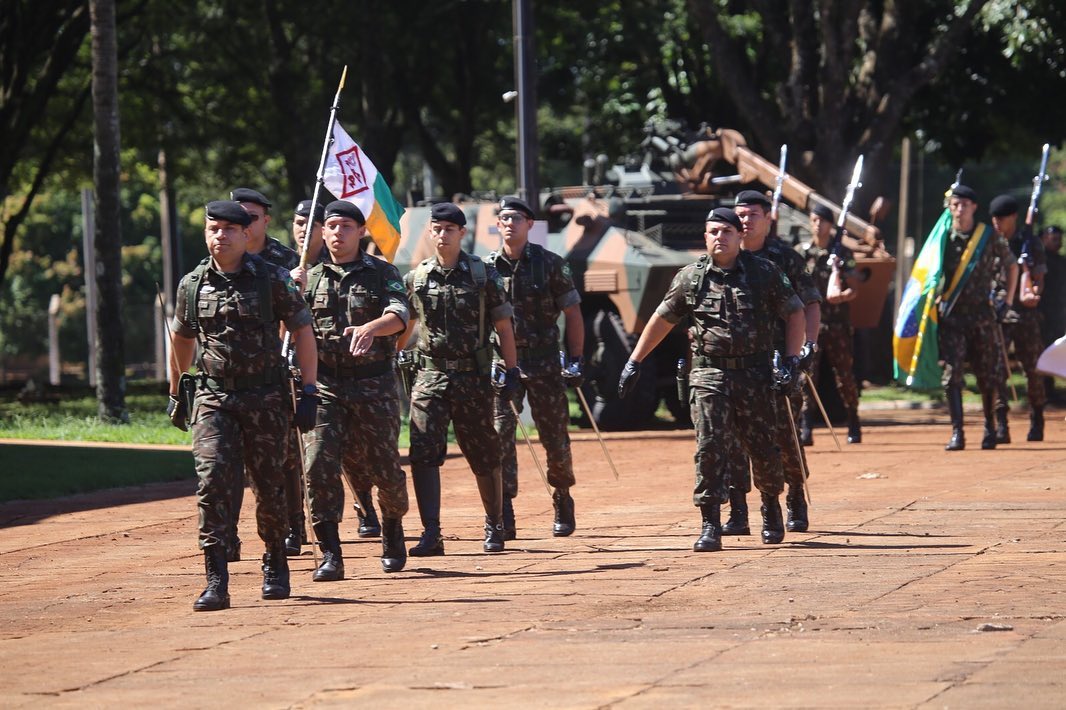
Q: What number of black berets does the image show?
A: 12